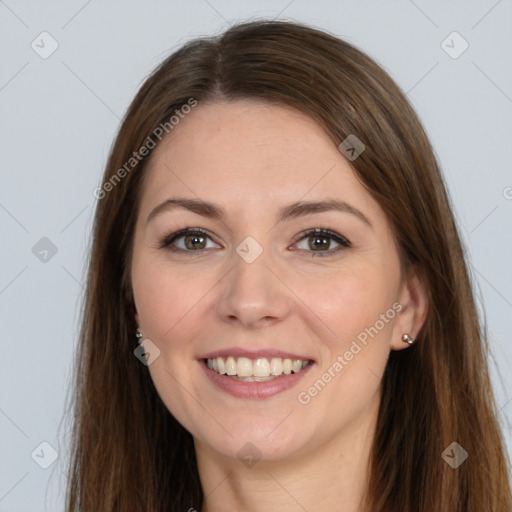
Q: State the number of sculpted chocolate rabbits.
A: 0